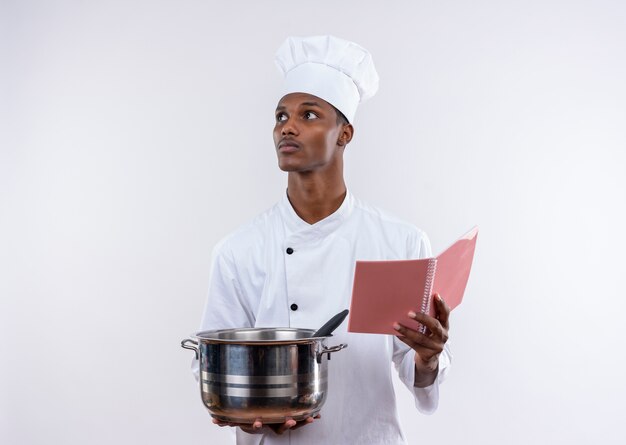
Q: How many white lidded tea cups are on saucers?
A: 0